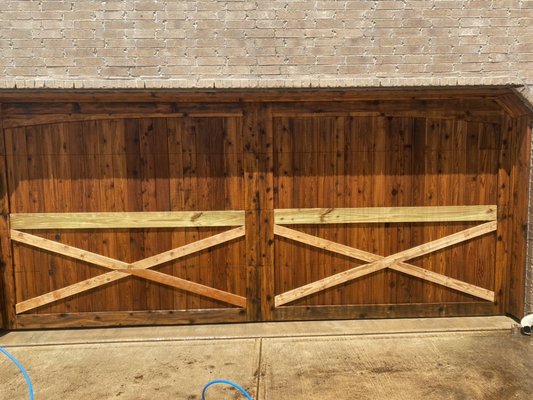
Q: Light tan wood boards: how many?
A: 6